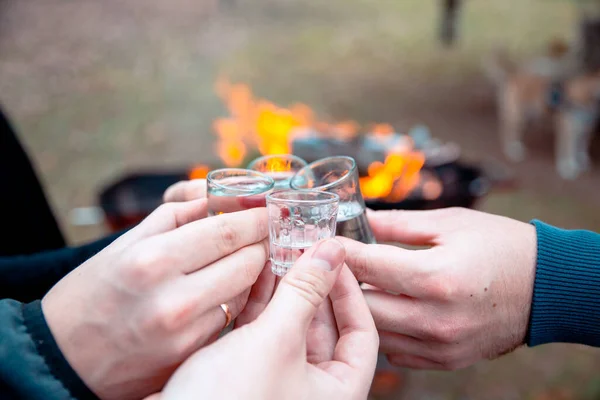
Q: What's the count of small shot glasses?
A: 4